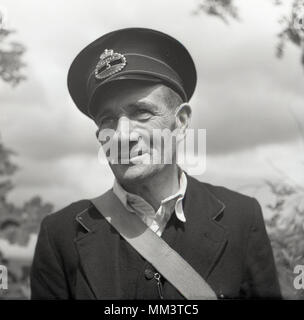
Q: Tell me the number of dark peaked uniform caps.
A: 1